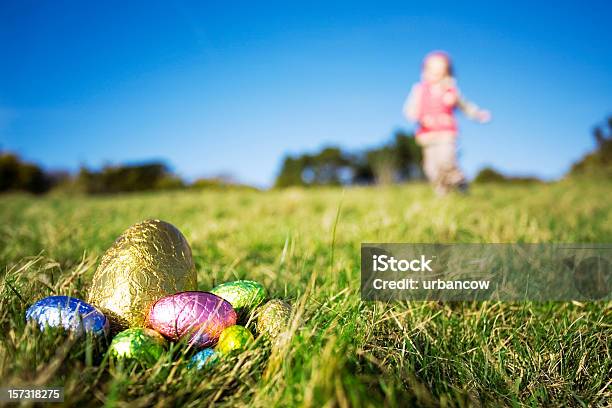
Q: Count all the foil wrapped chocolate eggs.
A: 8